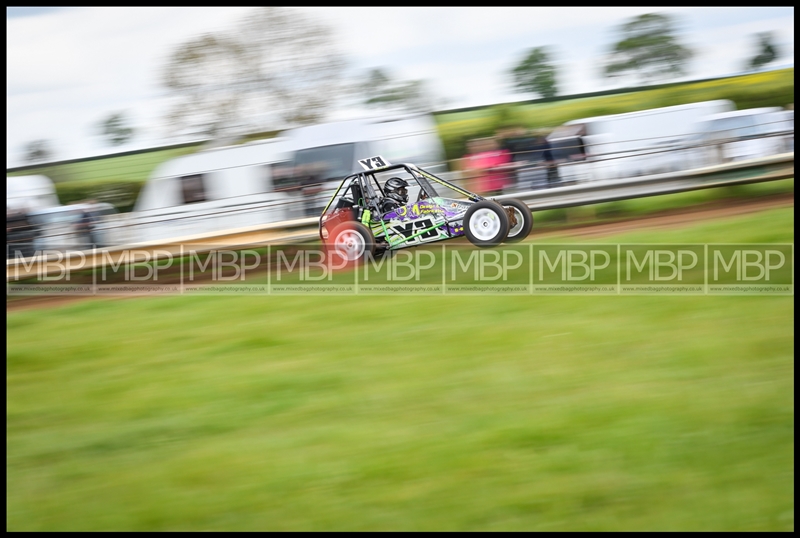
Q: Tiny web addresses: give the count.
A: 9